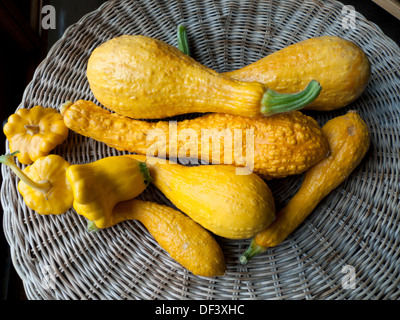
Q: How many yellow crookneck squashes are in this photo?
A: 6